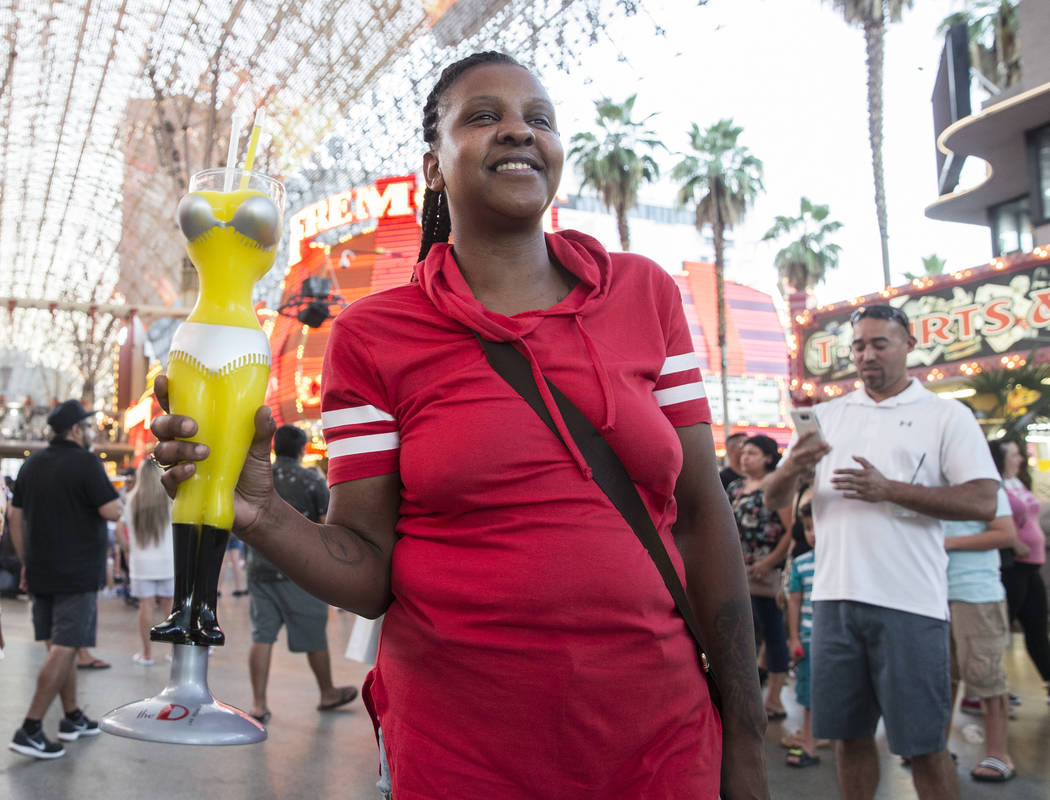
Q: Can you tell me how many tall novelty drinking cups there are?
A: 1